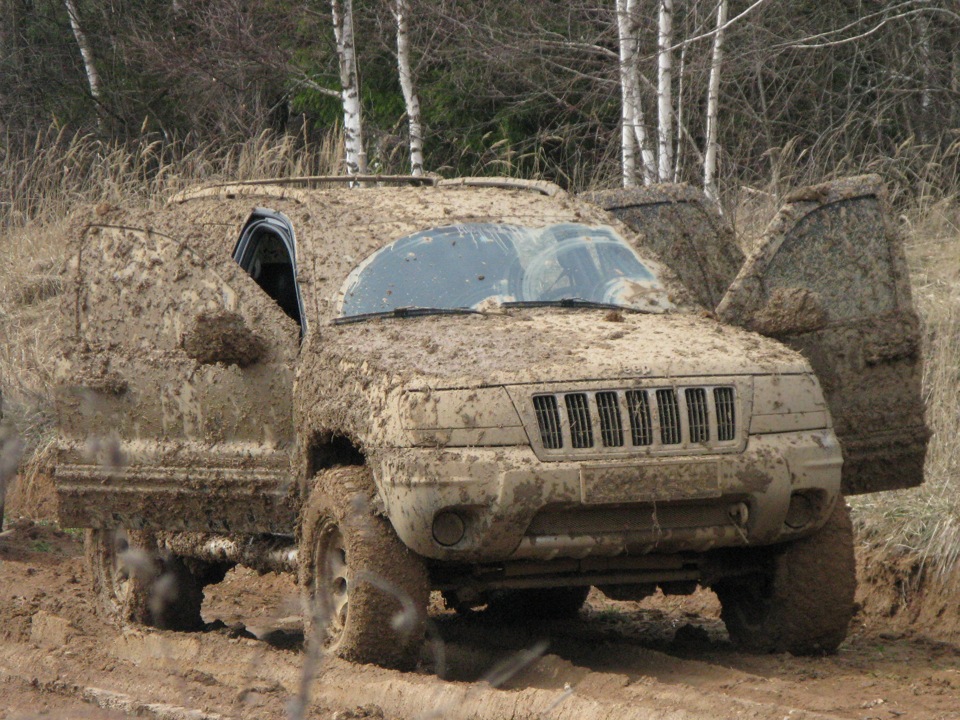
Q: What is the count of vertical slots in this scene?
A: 7